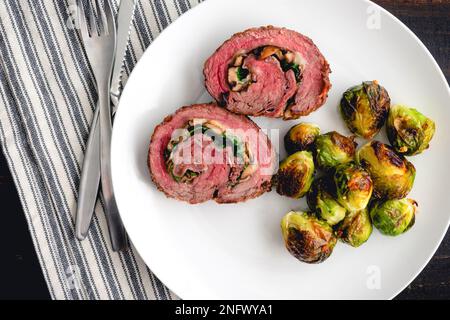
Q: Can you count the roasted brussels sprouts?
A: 11